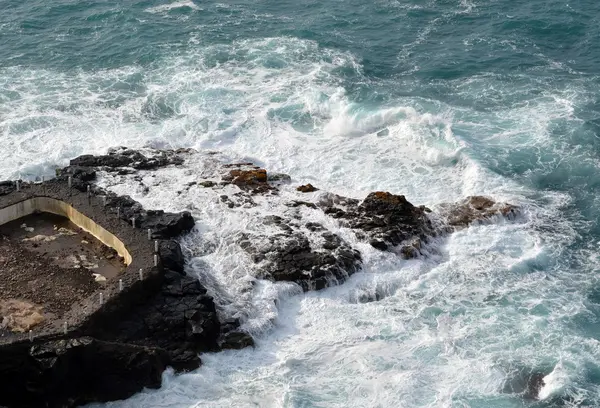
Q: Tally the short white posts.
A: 15